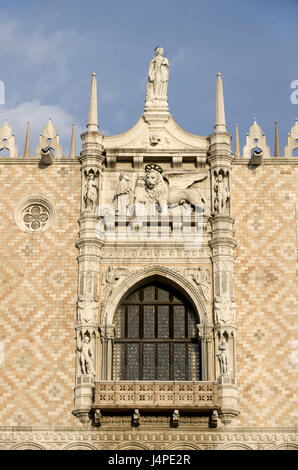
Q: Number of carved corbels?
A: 4